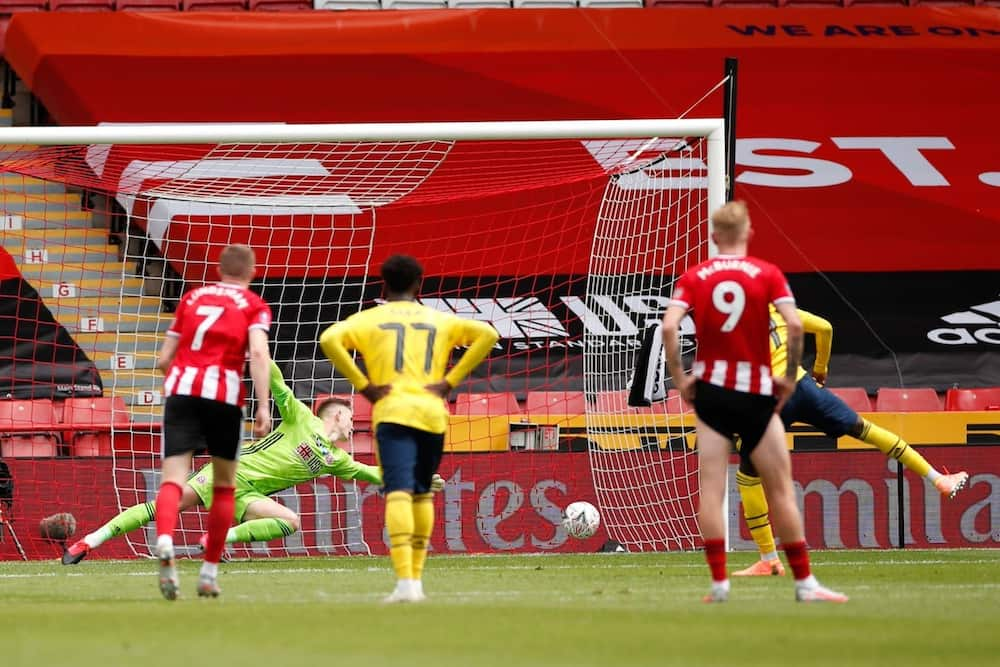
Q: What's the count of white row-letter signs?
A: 6